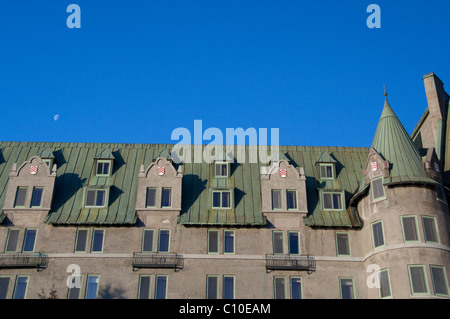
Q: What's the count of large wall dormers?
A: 3